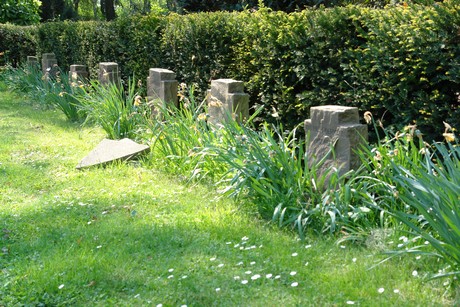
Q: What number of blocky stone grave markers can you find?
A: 7